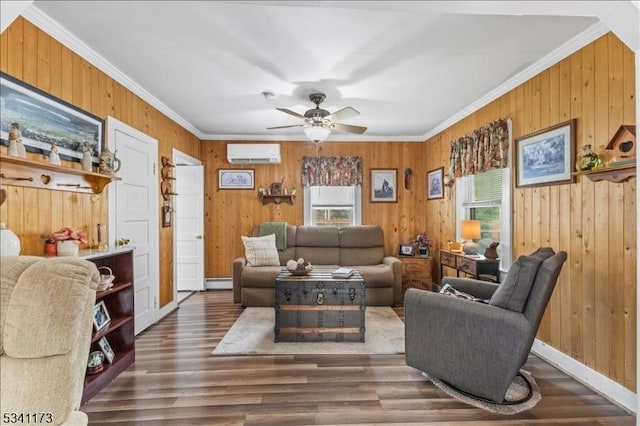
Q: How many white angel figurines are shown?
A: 3